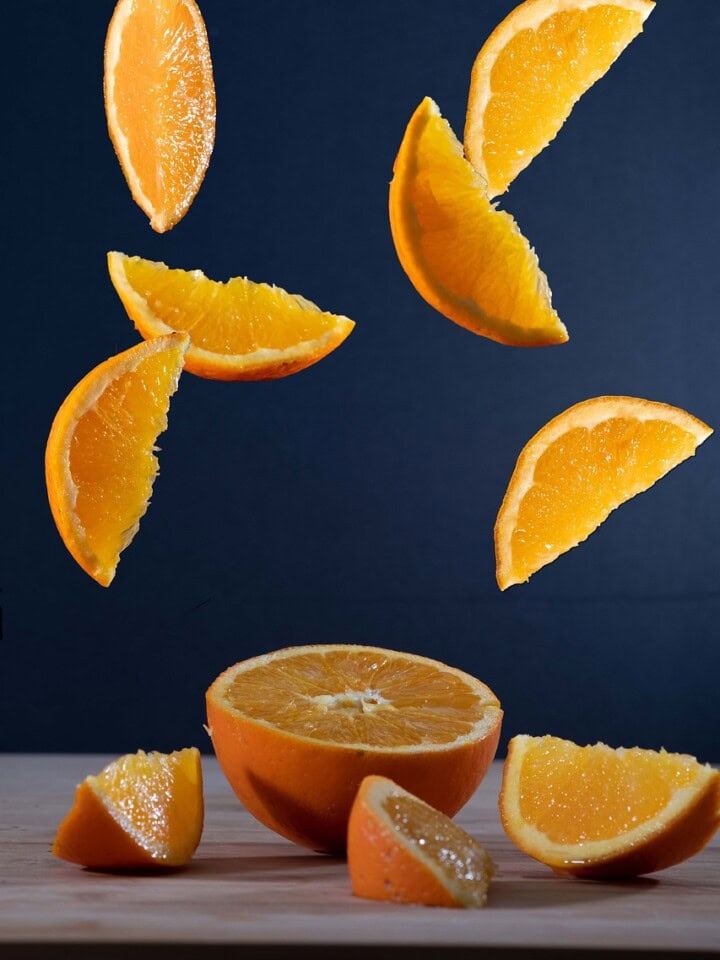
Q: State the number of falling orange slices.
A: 6